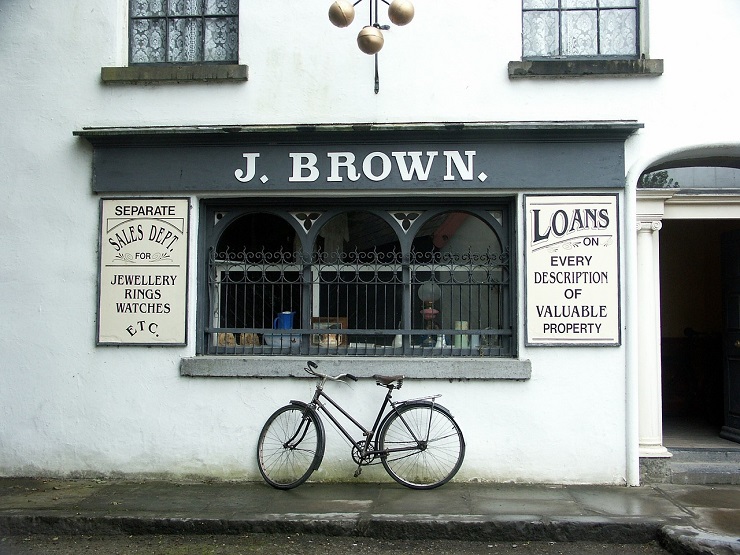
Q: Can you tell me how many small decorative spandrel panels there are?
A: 4